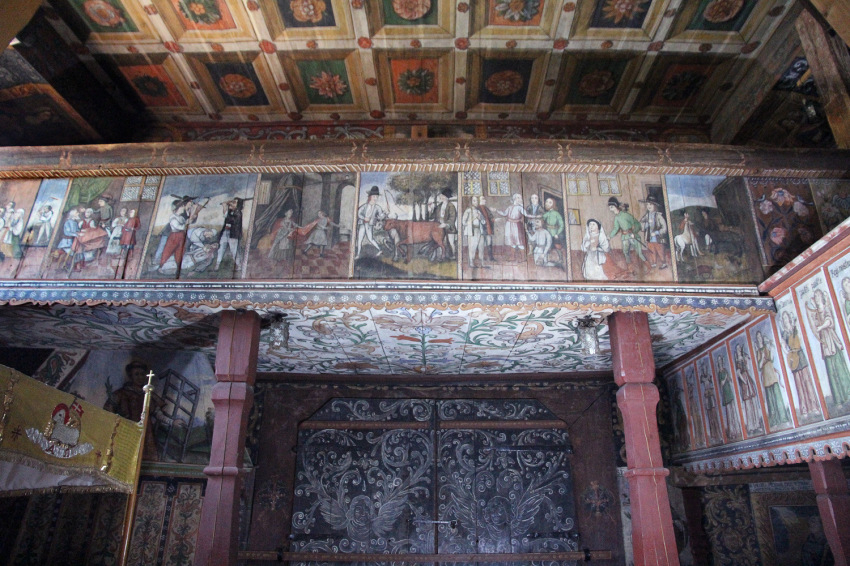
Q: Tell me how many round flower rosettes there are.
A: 14